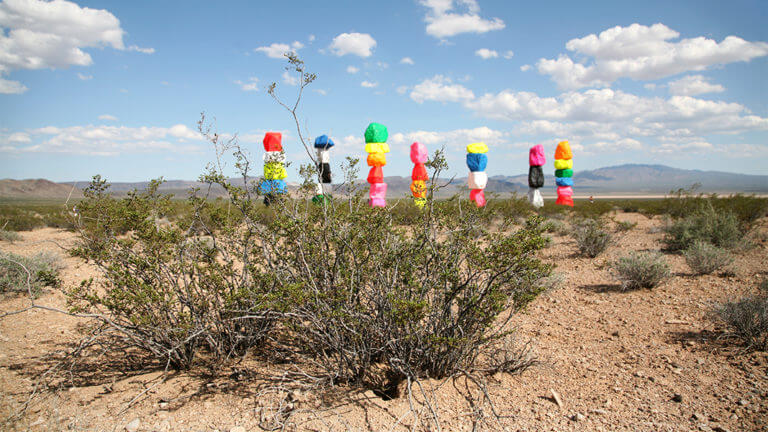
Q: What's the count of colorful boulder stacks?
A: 7